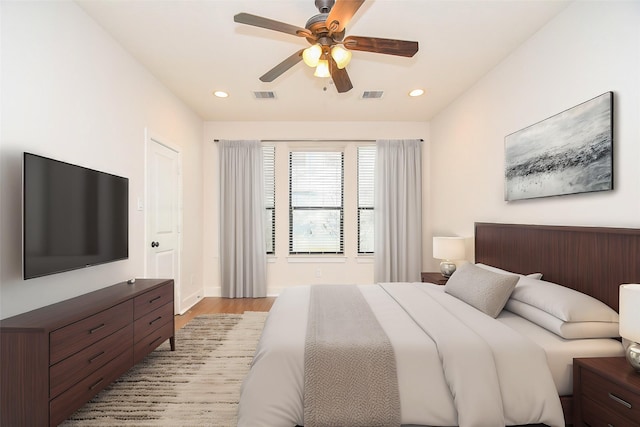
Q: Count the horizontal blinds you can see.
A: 3